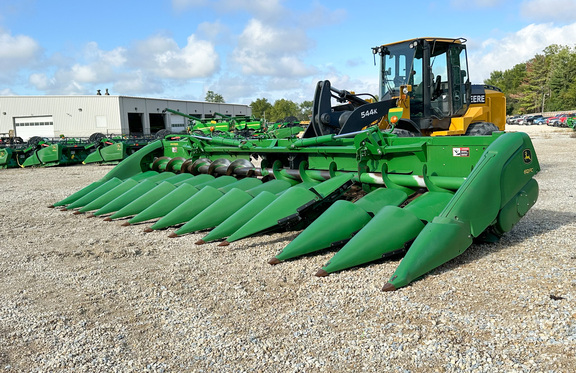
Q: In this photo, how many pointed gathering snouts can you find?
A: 13